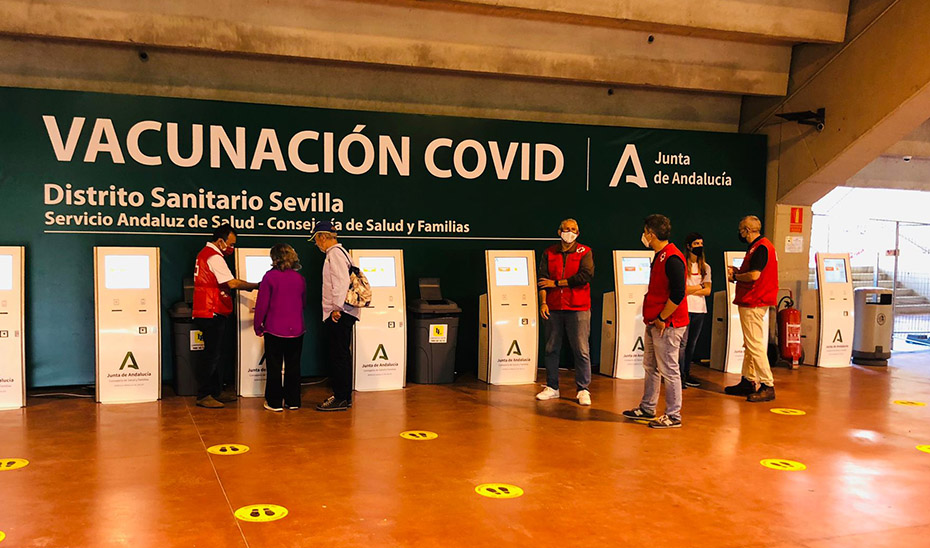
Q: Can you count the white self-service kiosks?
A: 8